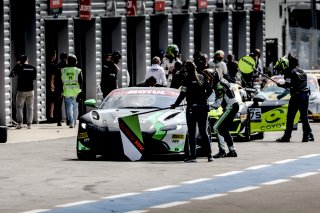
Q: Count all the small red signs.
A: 6